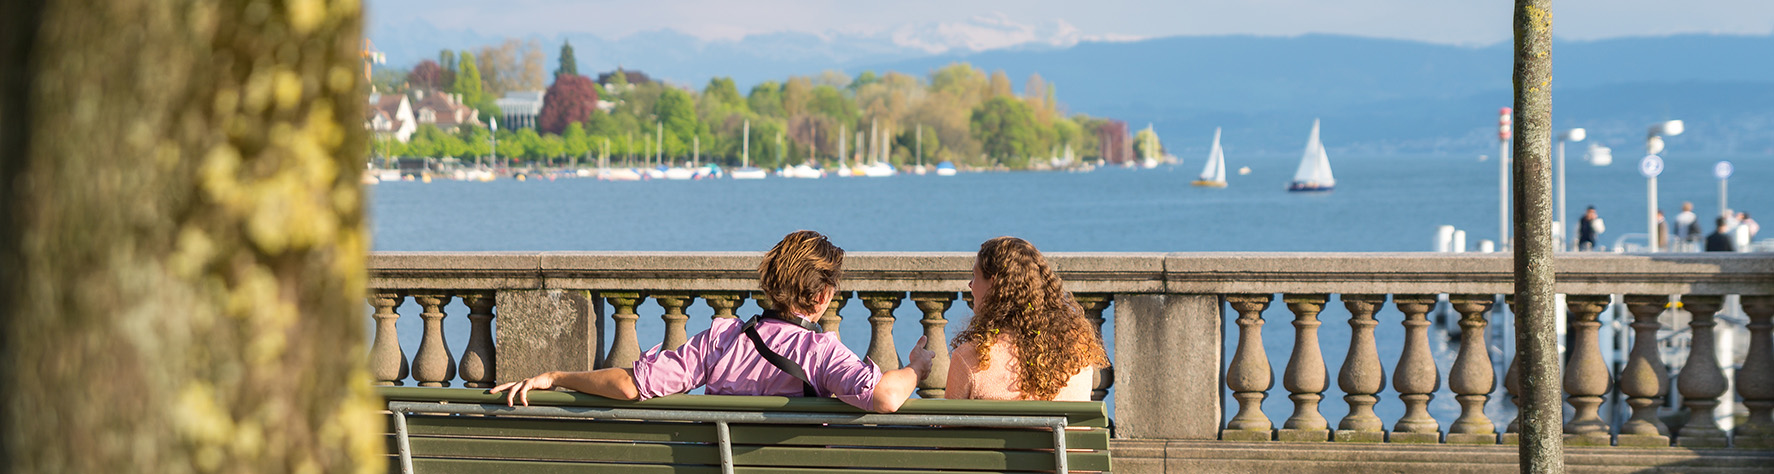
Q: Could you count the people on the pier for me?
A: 6